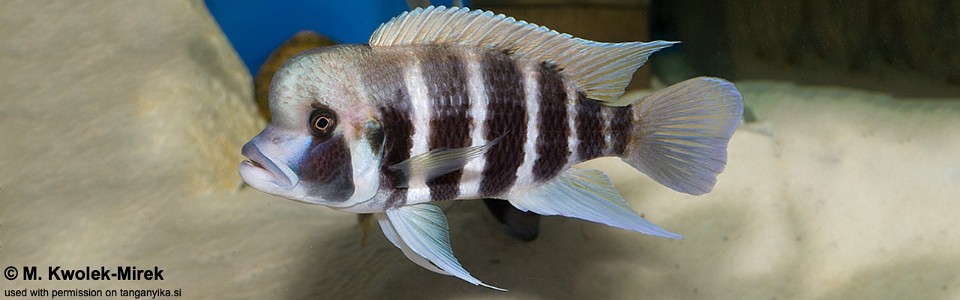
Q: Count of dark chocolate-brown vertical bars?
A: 6